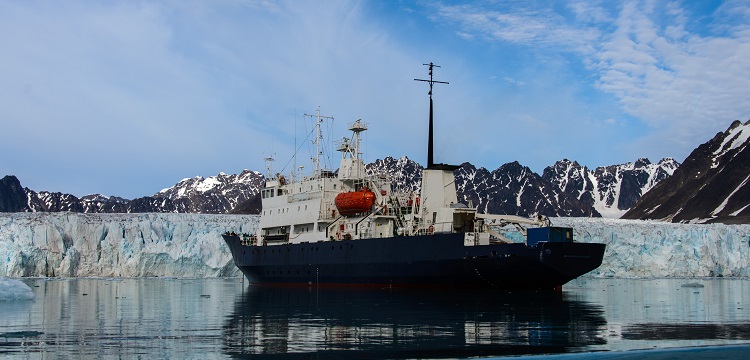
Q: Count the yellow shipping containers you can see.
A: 0